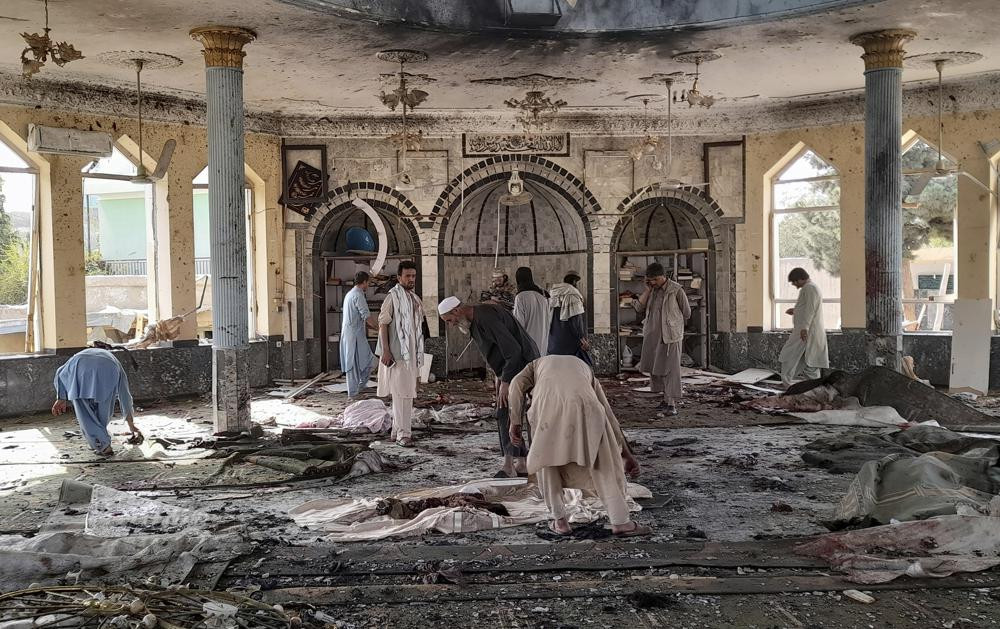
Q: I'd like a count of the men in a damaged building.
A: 9